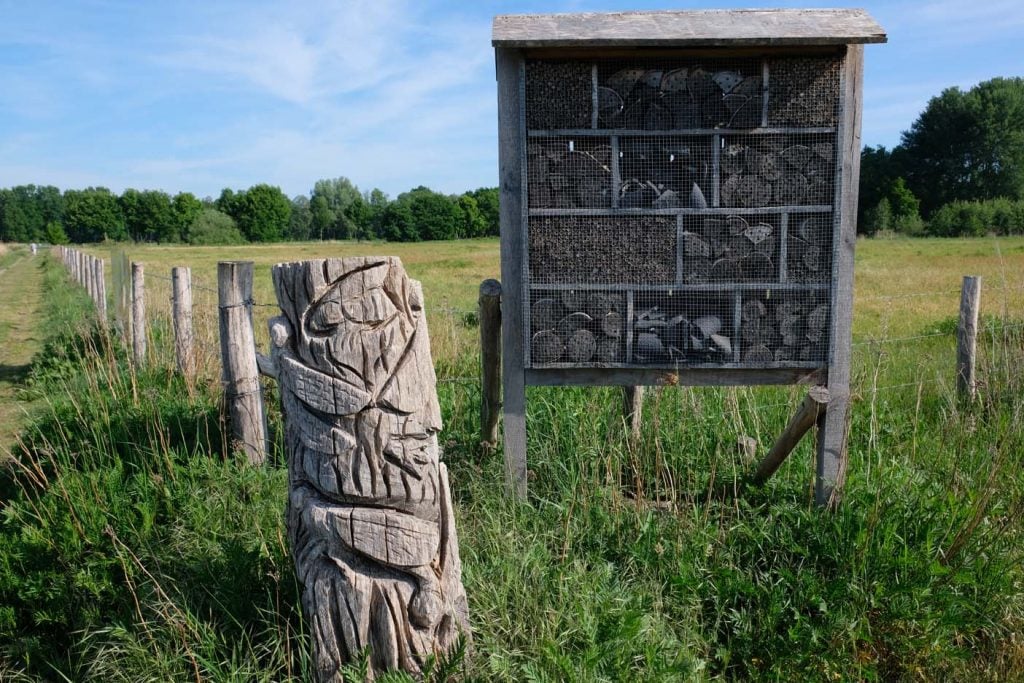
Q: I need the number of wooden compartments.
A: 12